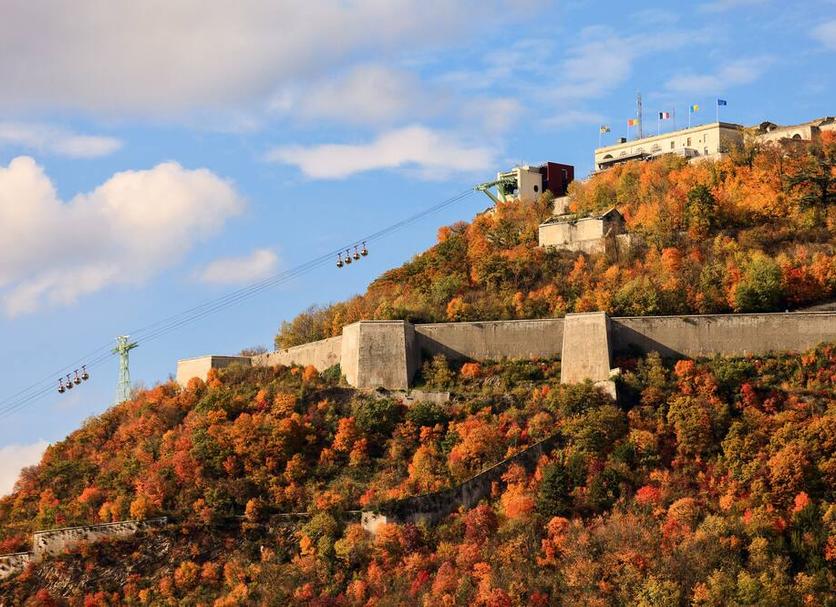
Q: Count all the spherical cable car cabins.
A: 8